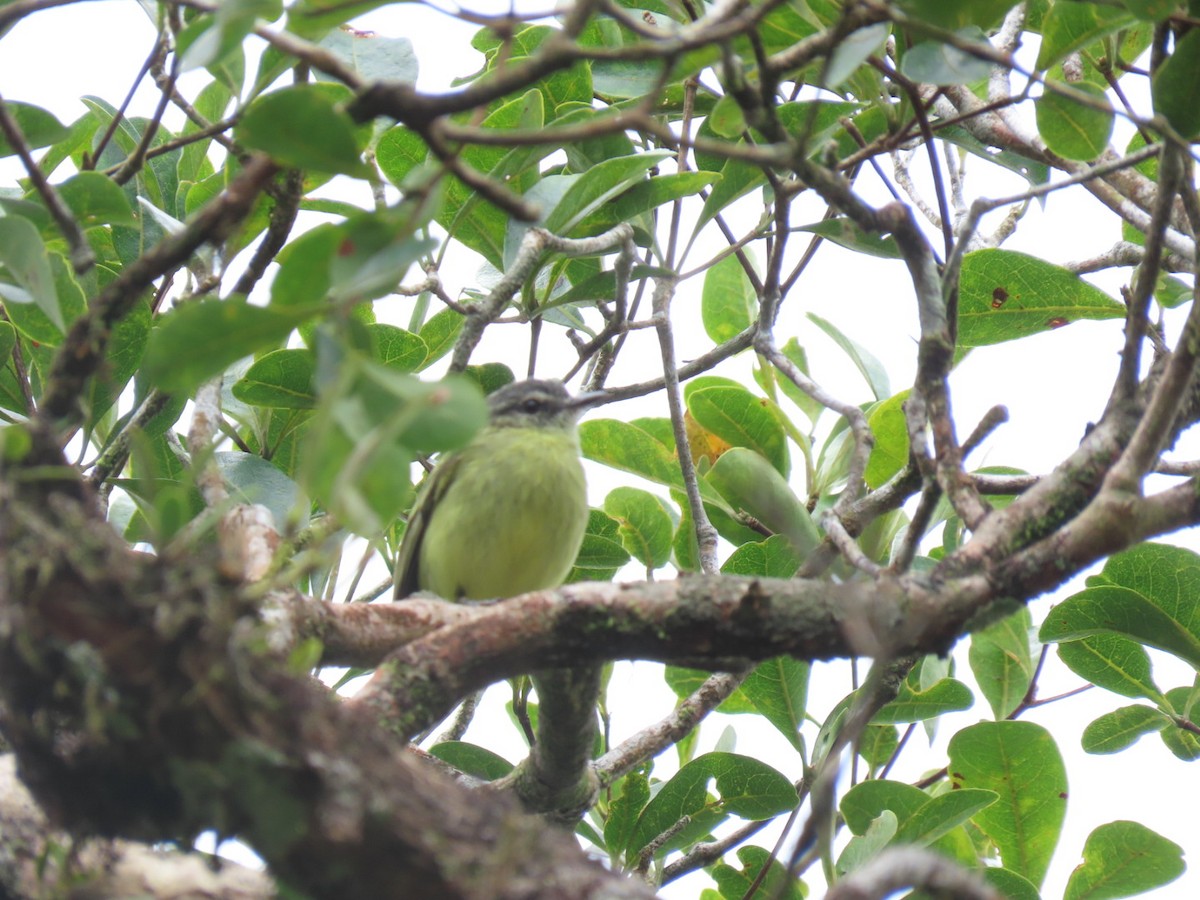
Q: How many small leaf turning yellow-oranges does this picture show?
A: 1